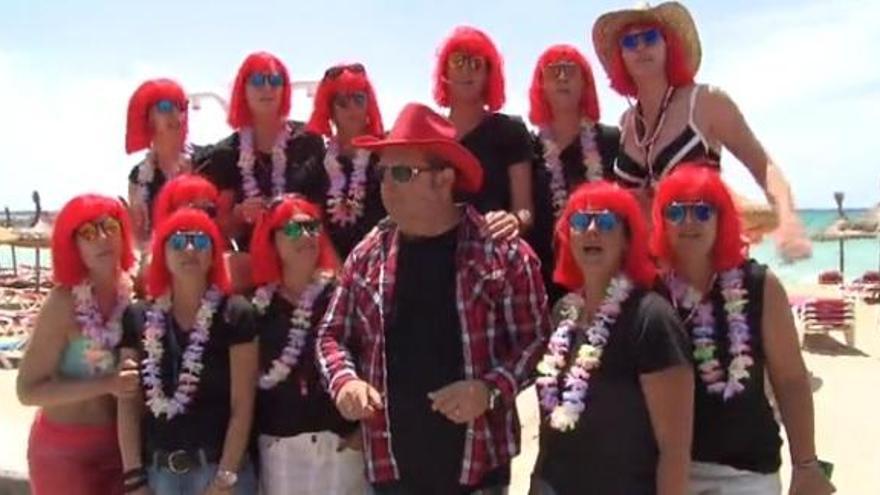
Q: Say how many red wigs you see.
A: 12